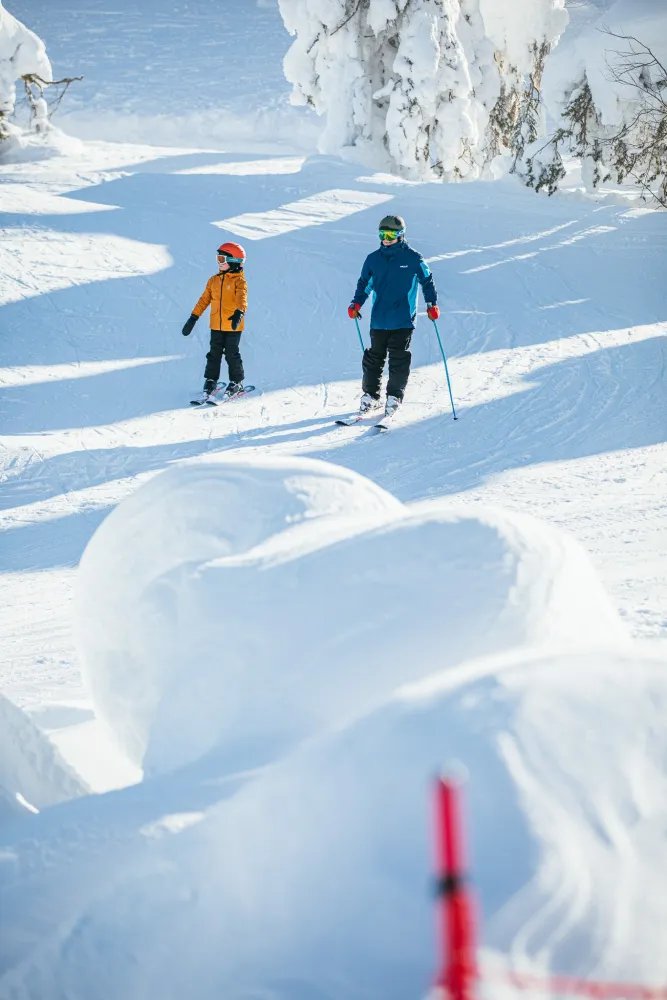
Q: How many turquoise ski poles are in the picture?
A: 2